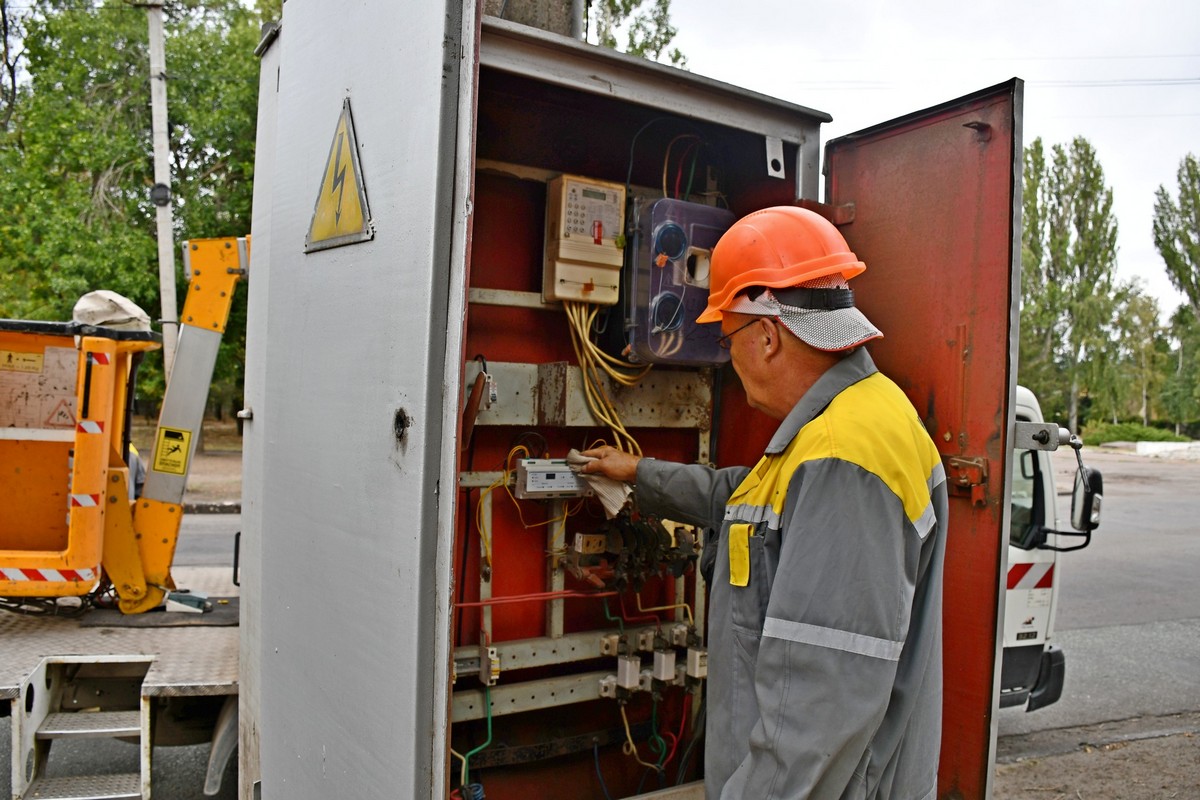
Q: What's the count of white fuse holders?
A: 3